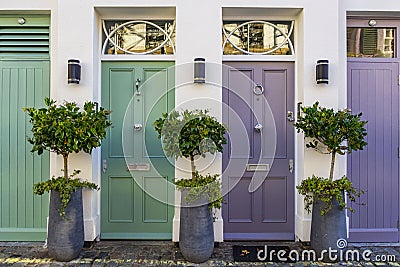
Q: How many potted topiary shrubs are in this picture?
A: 3